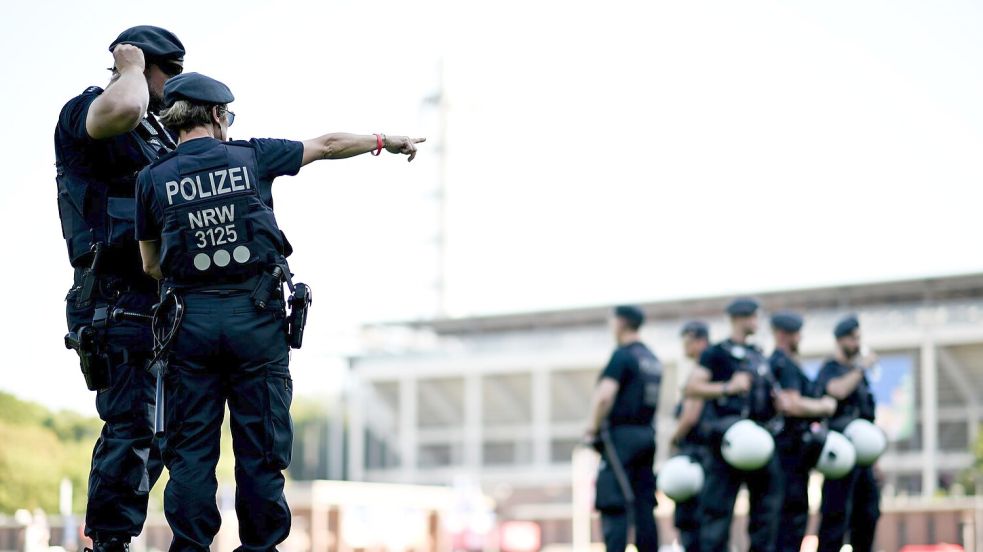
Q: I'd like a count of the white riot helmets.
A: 4